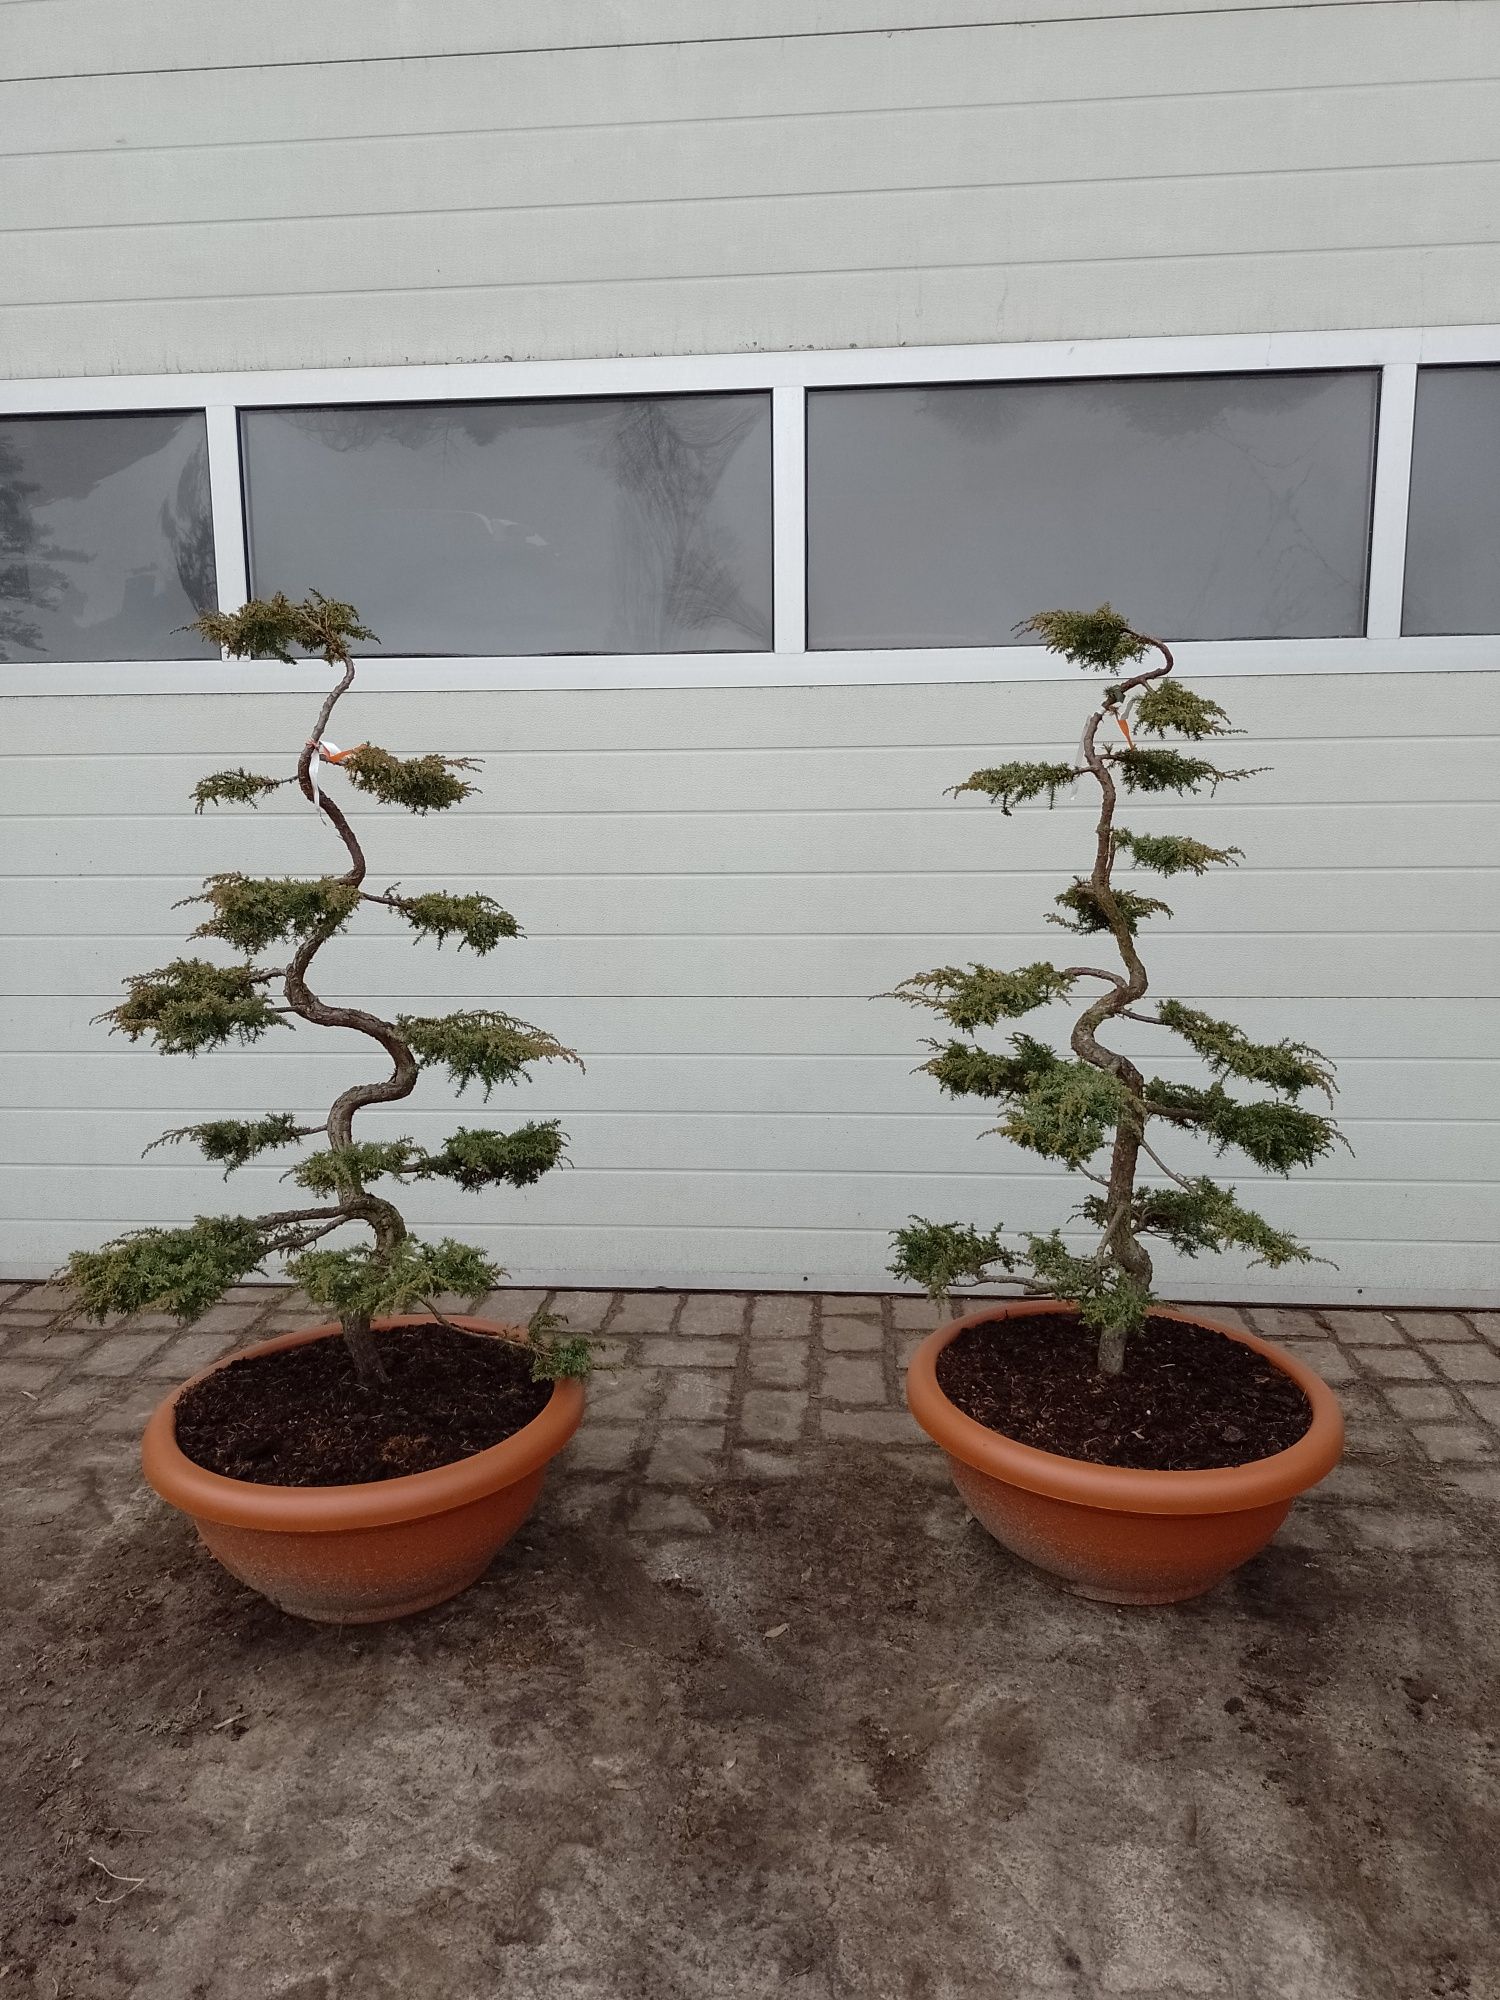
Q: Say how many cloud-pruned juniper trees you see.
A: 2